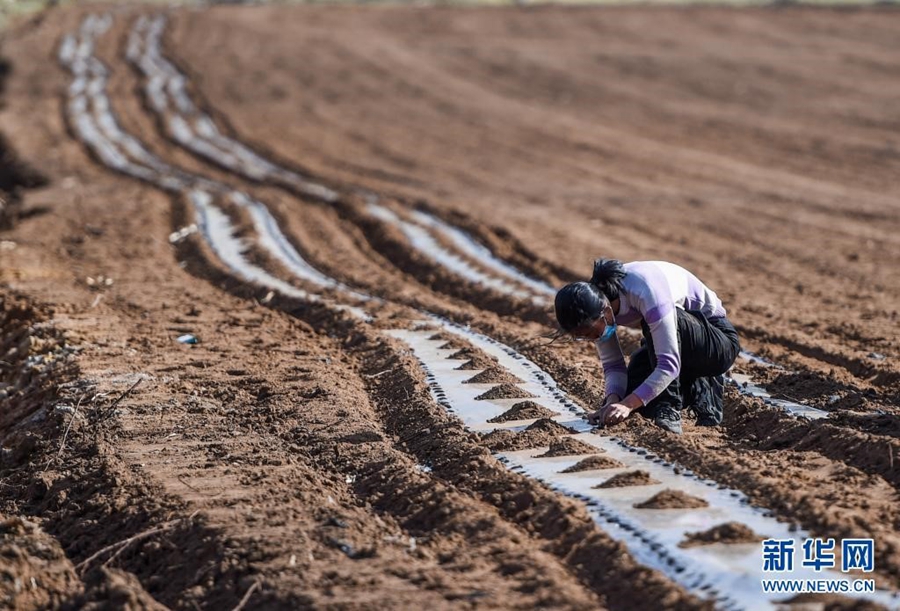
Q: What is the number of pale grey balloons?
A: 0